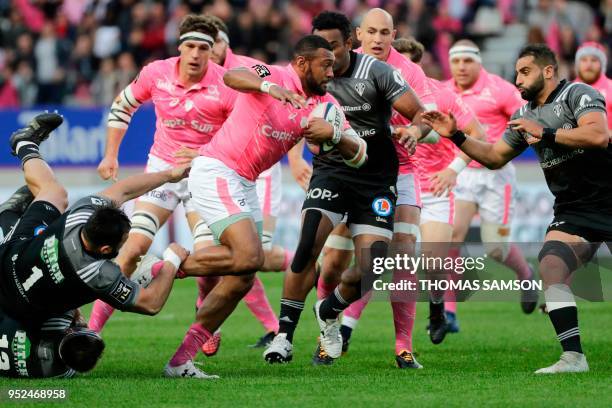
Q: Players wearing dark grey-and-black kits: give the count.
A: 4